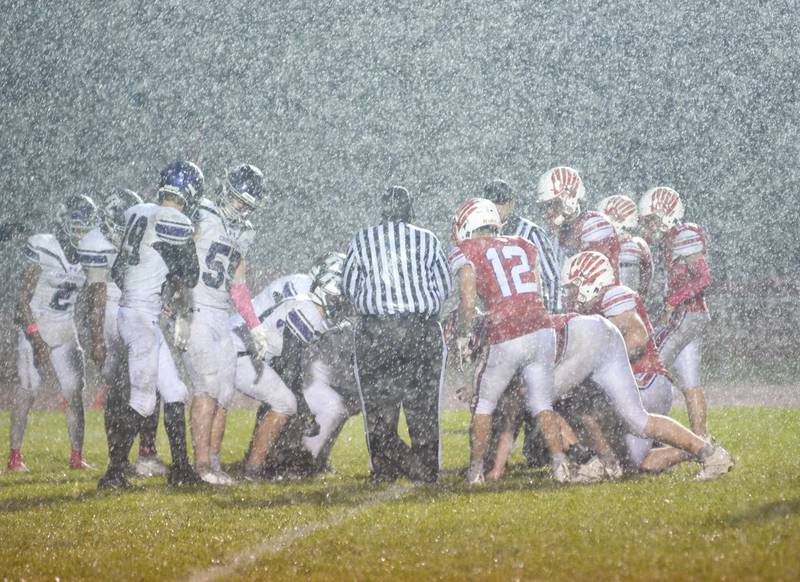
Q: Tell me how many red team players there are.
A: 6